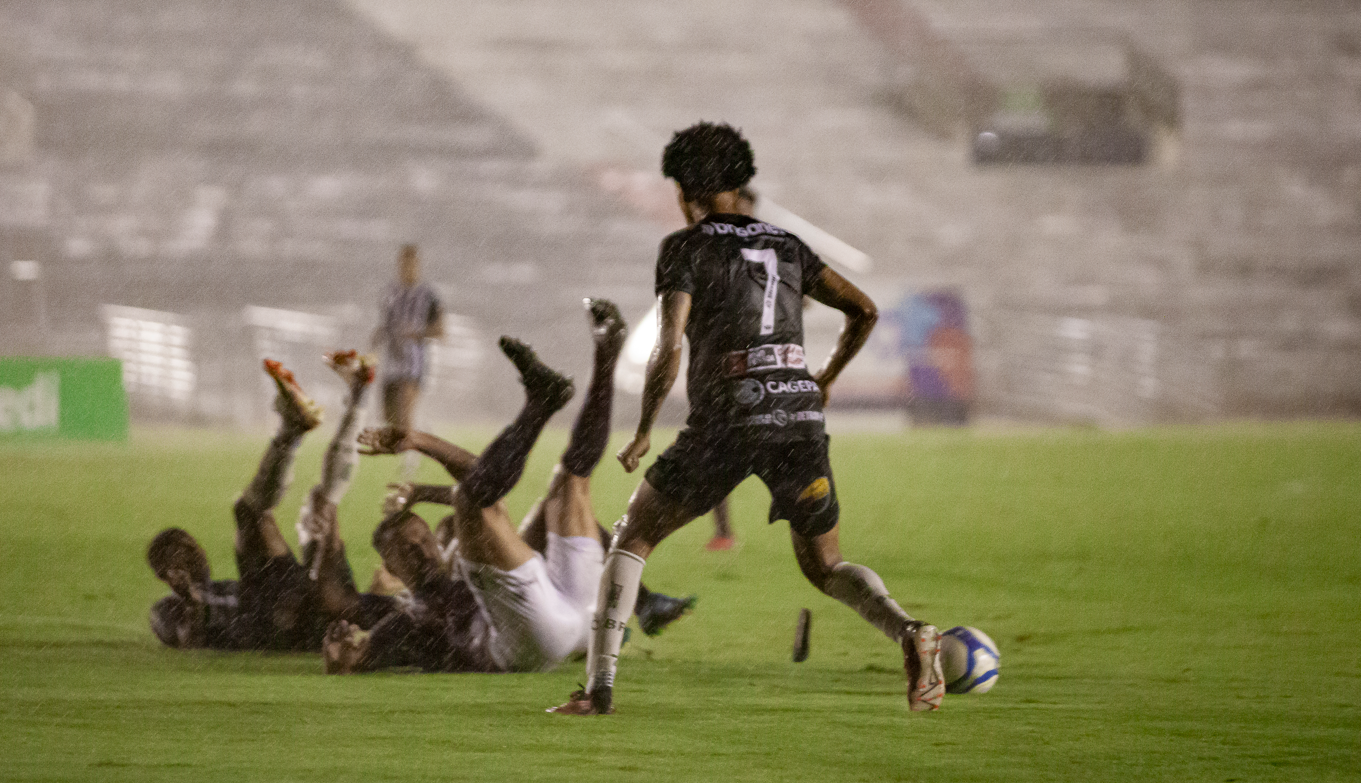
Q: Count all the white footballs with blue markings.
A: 1